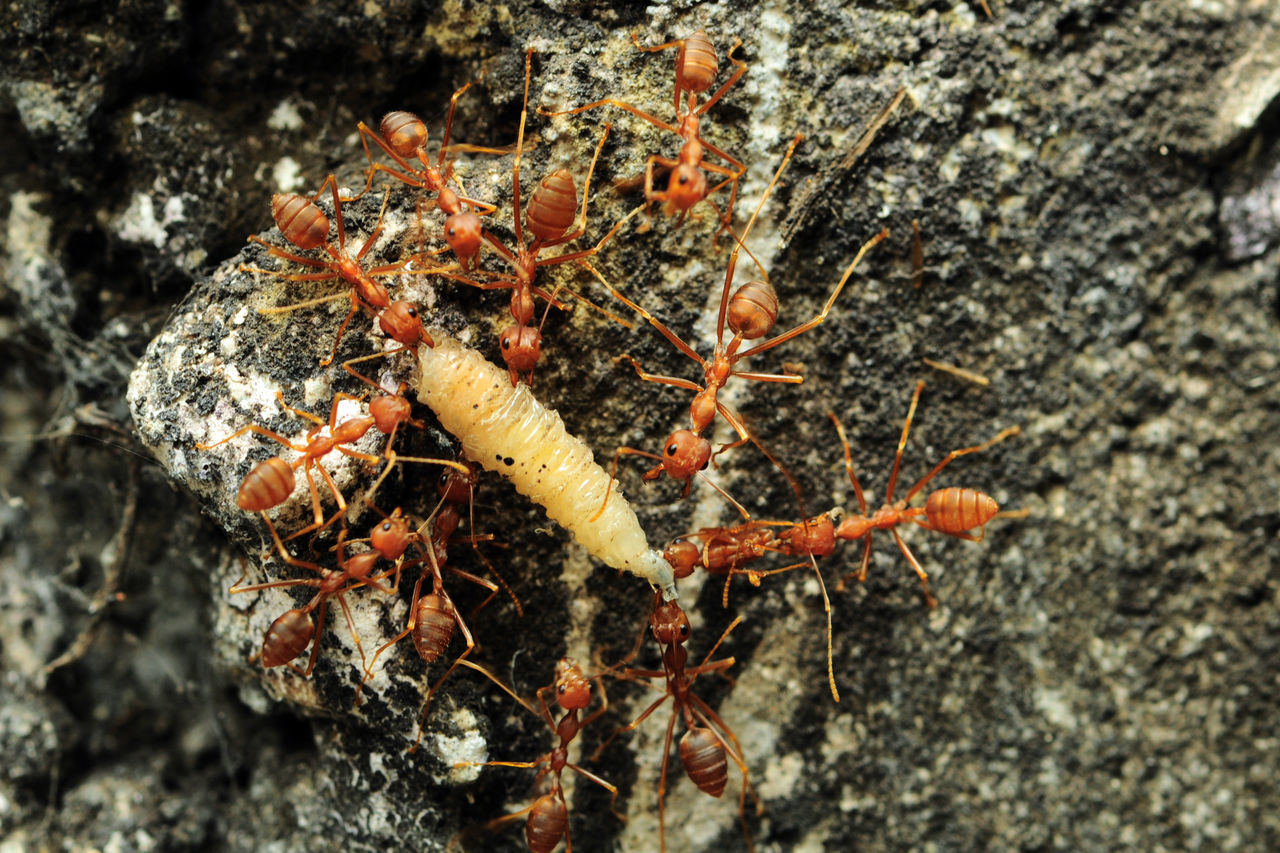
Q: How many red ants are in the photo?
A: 12